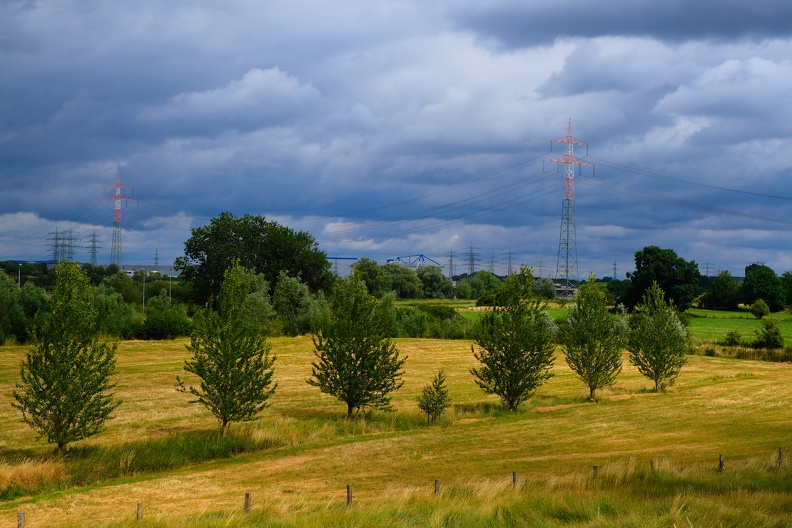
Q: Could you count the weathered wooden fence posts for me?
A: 10